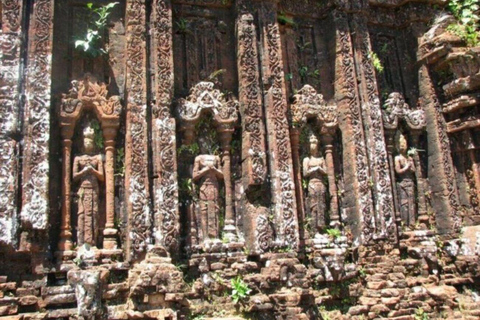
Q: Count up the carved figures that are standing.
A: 4